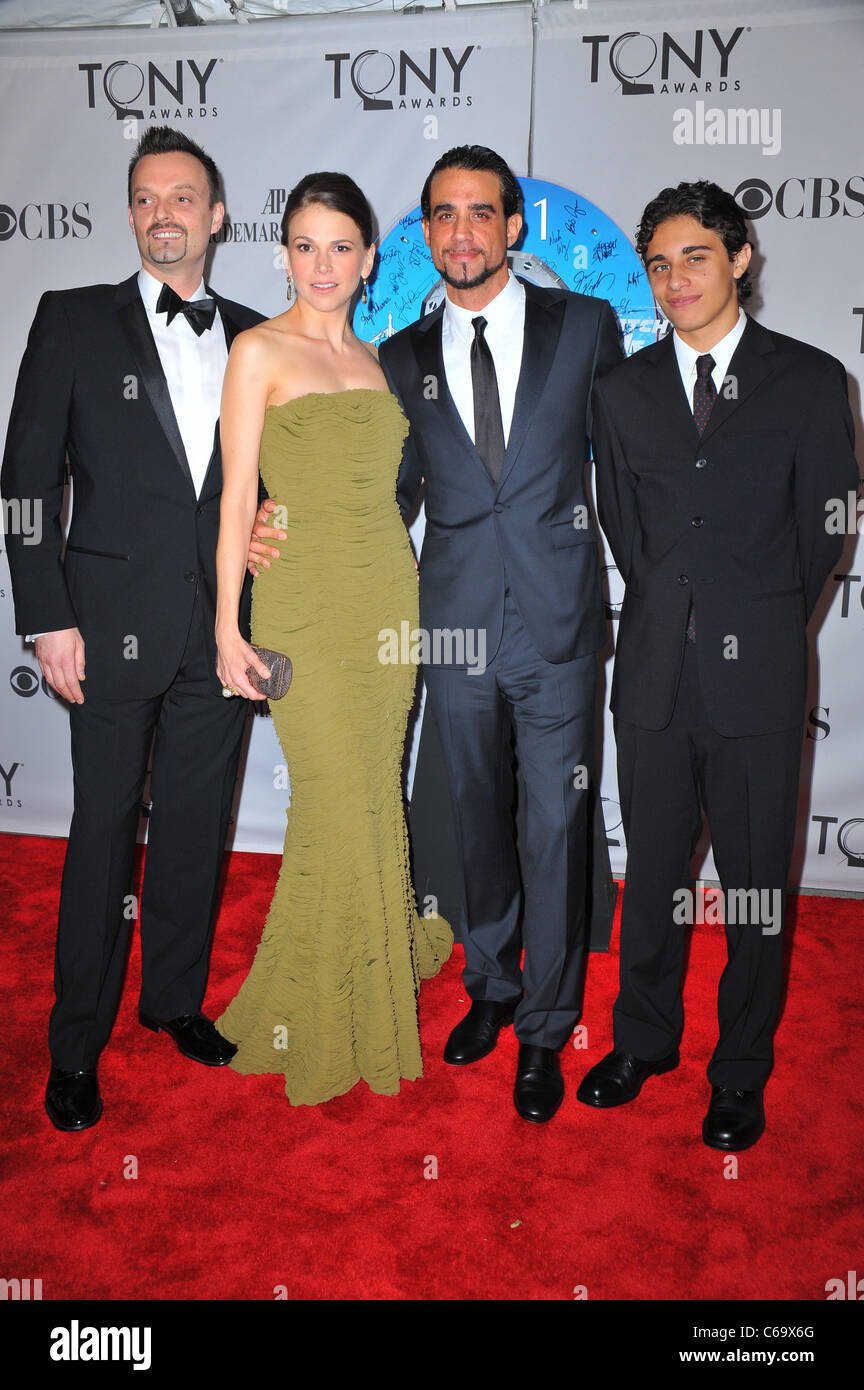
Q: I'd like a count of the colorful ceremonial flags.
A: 0